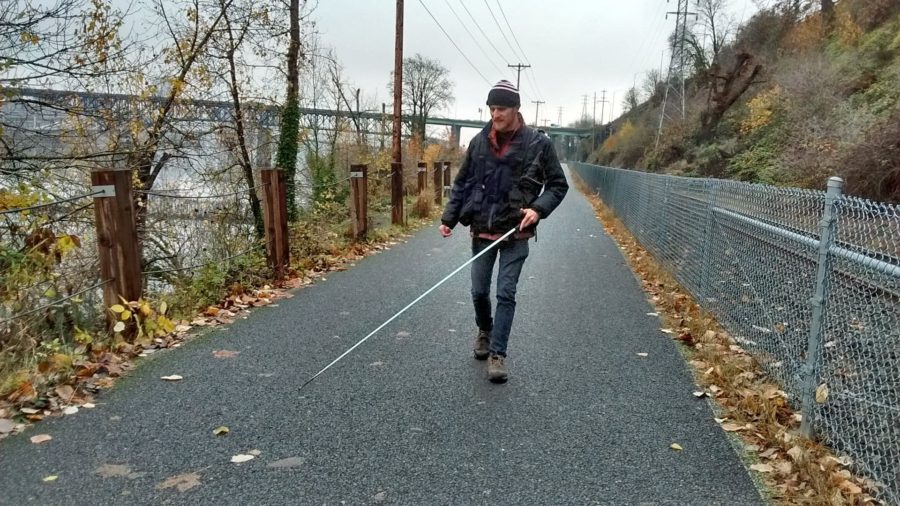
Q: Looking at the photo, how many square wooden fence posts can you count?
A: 7